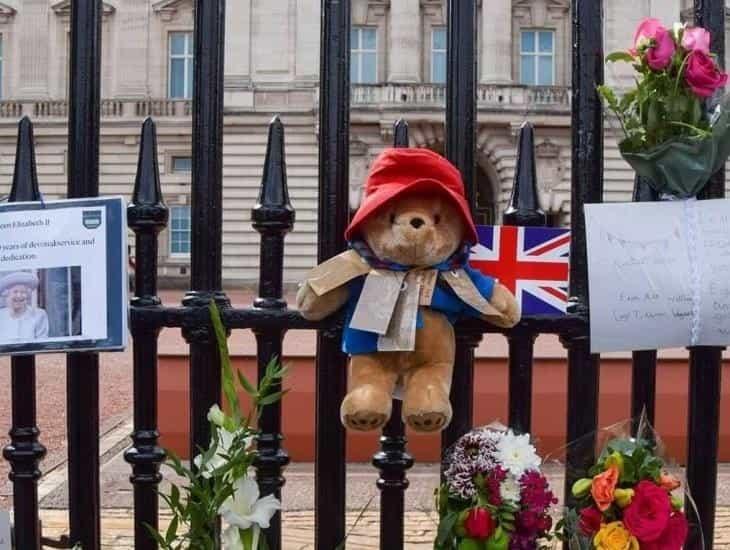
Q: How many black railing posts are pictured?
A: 12